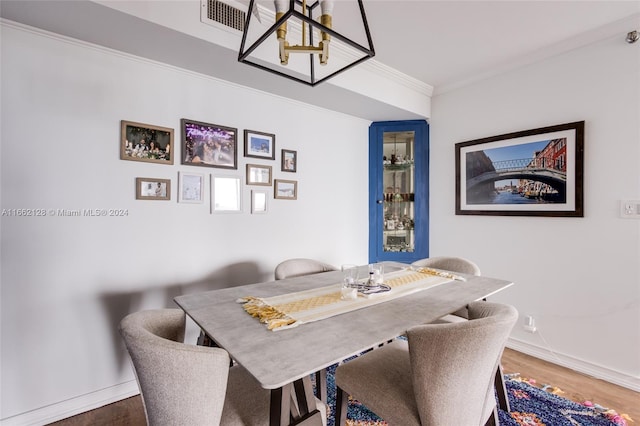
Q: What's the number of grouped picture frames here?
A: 10